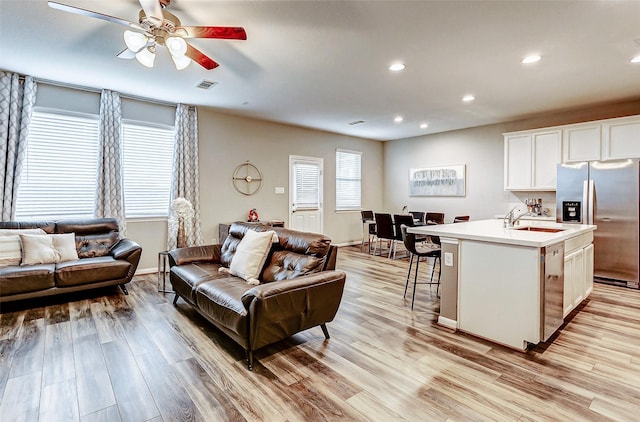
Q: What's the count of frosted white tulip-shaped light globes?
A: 4